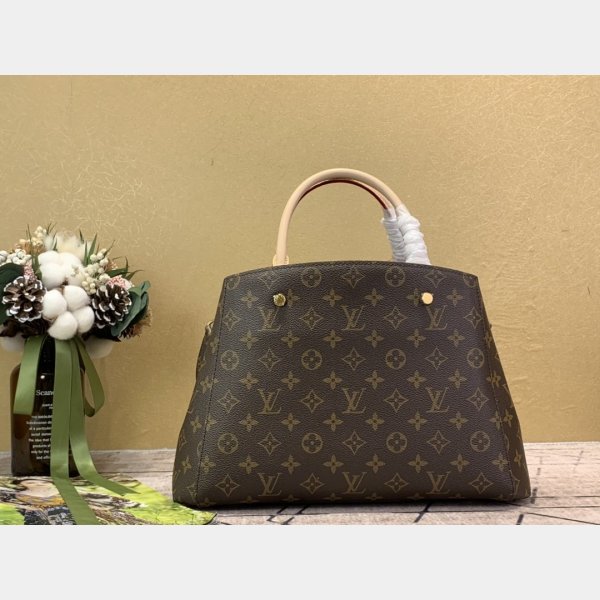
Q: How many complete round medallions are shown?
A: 10